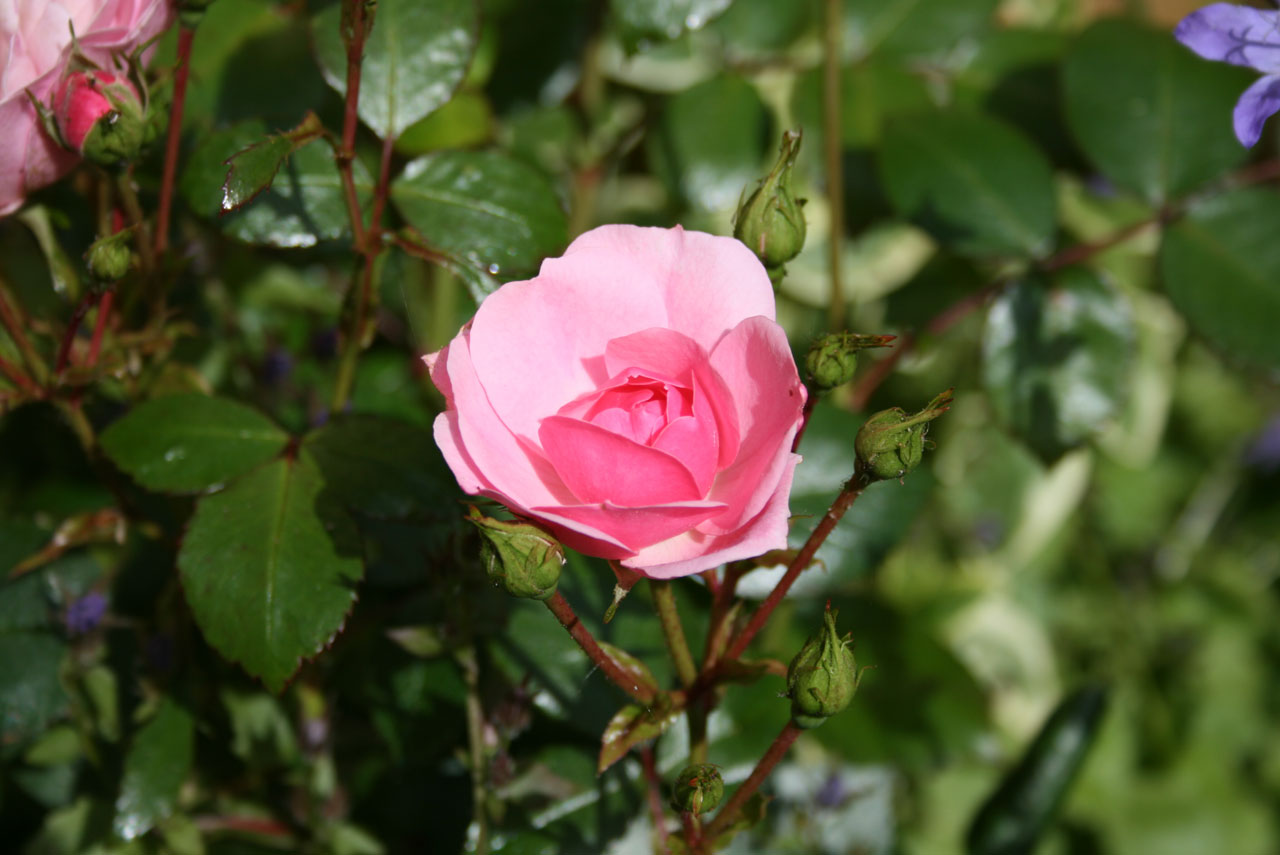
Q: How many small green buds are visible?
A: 7